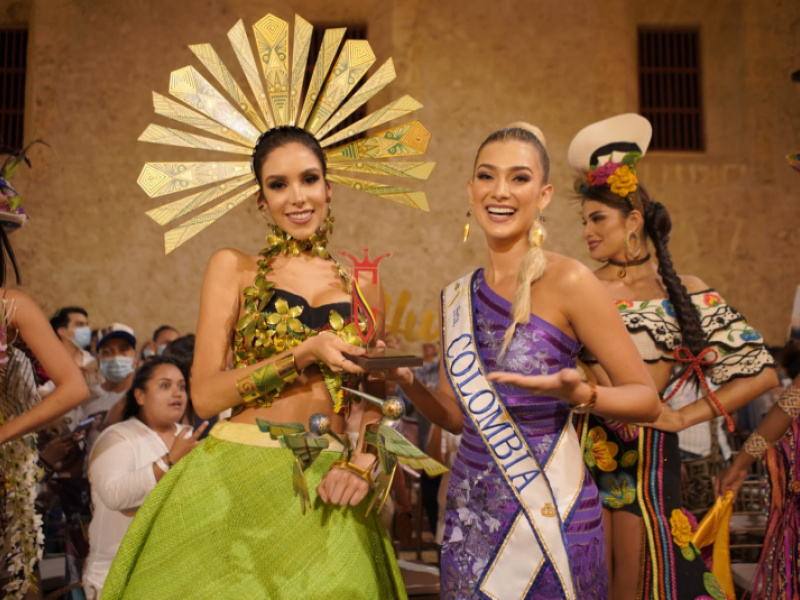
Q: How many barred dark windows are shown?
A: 3